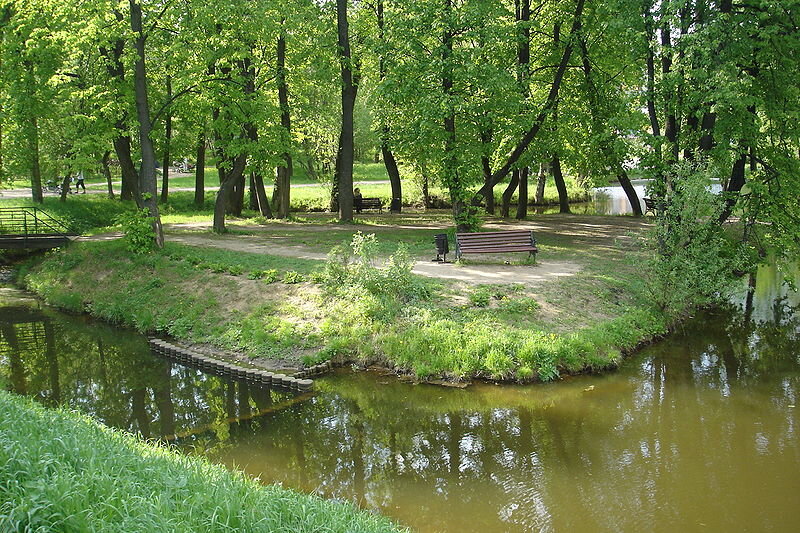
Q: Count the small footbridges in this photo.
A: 1